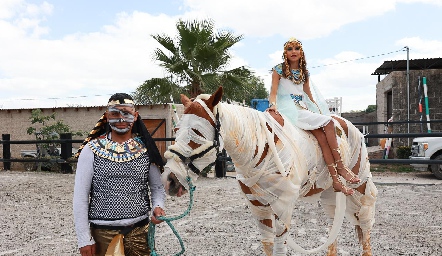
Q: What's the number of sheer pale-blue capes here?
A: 1